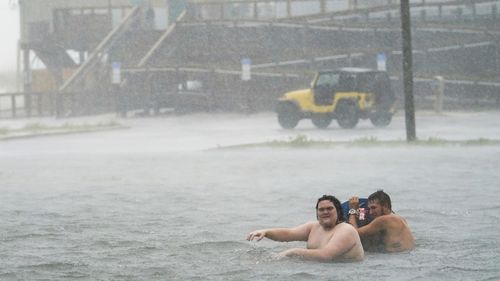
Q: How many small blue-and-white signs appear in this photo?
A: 3